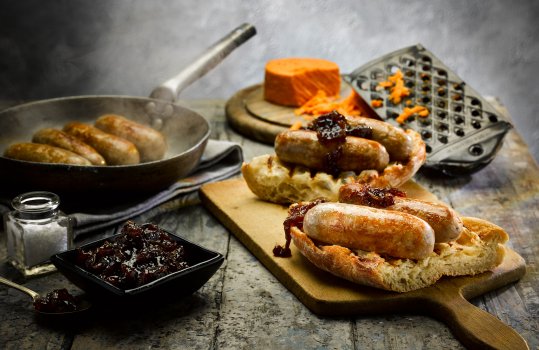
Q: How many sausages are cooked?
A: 8